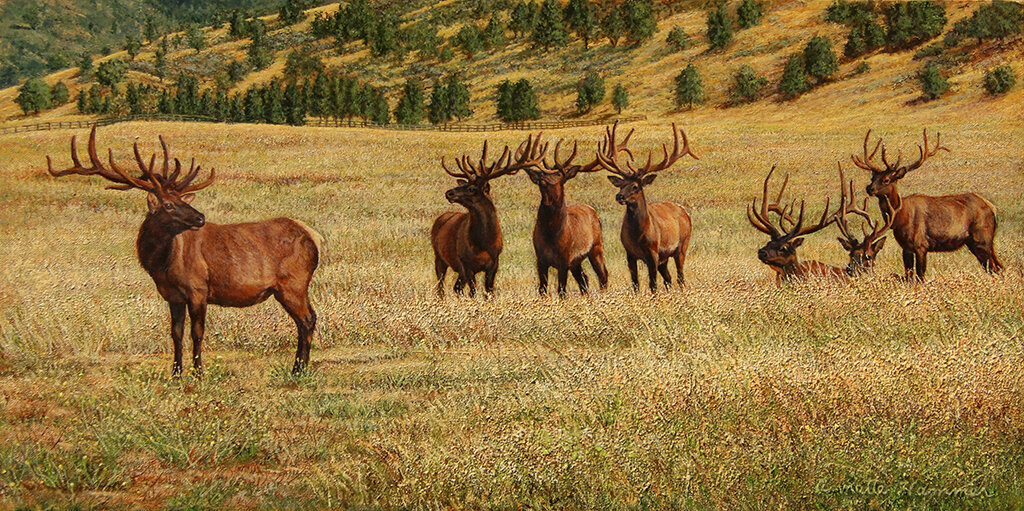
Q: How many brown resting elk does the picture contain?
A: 2